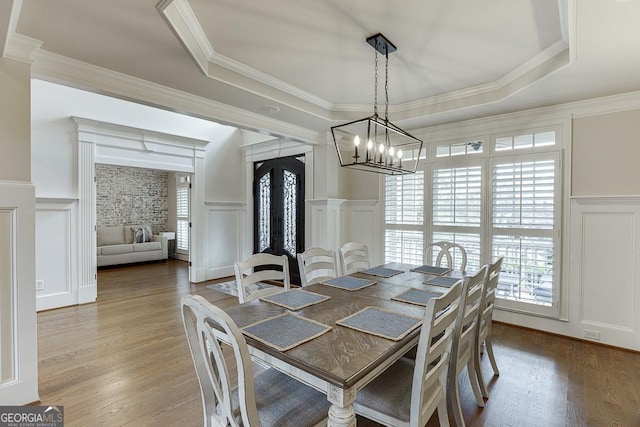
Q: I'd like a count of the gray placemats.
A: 8